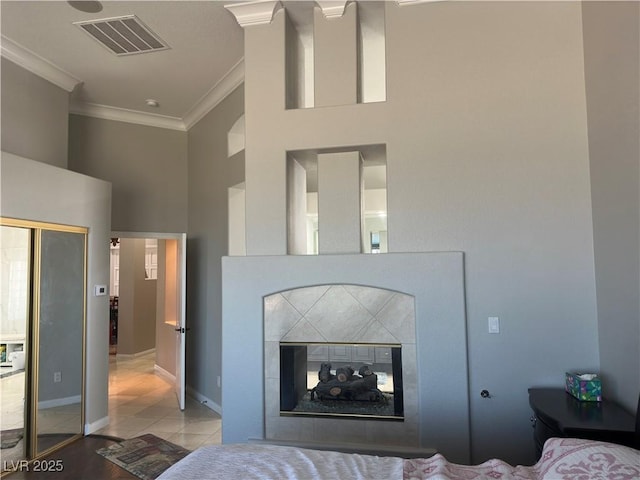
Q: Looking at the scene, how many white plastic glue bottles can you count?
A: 0